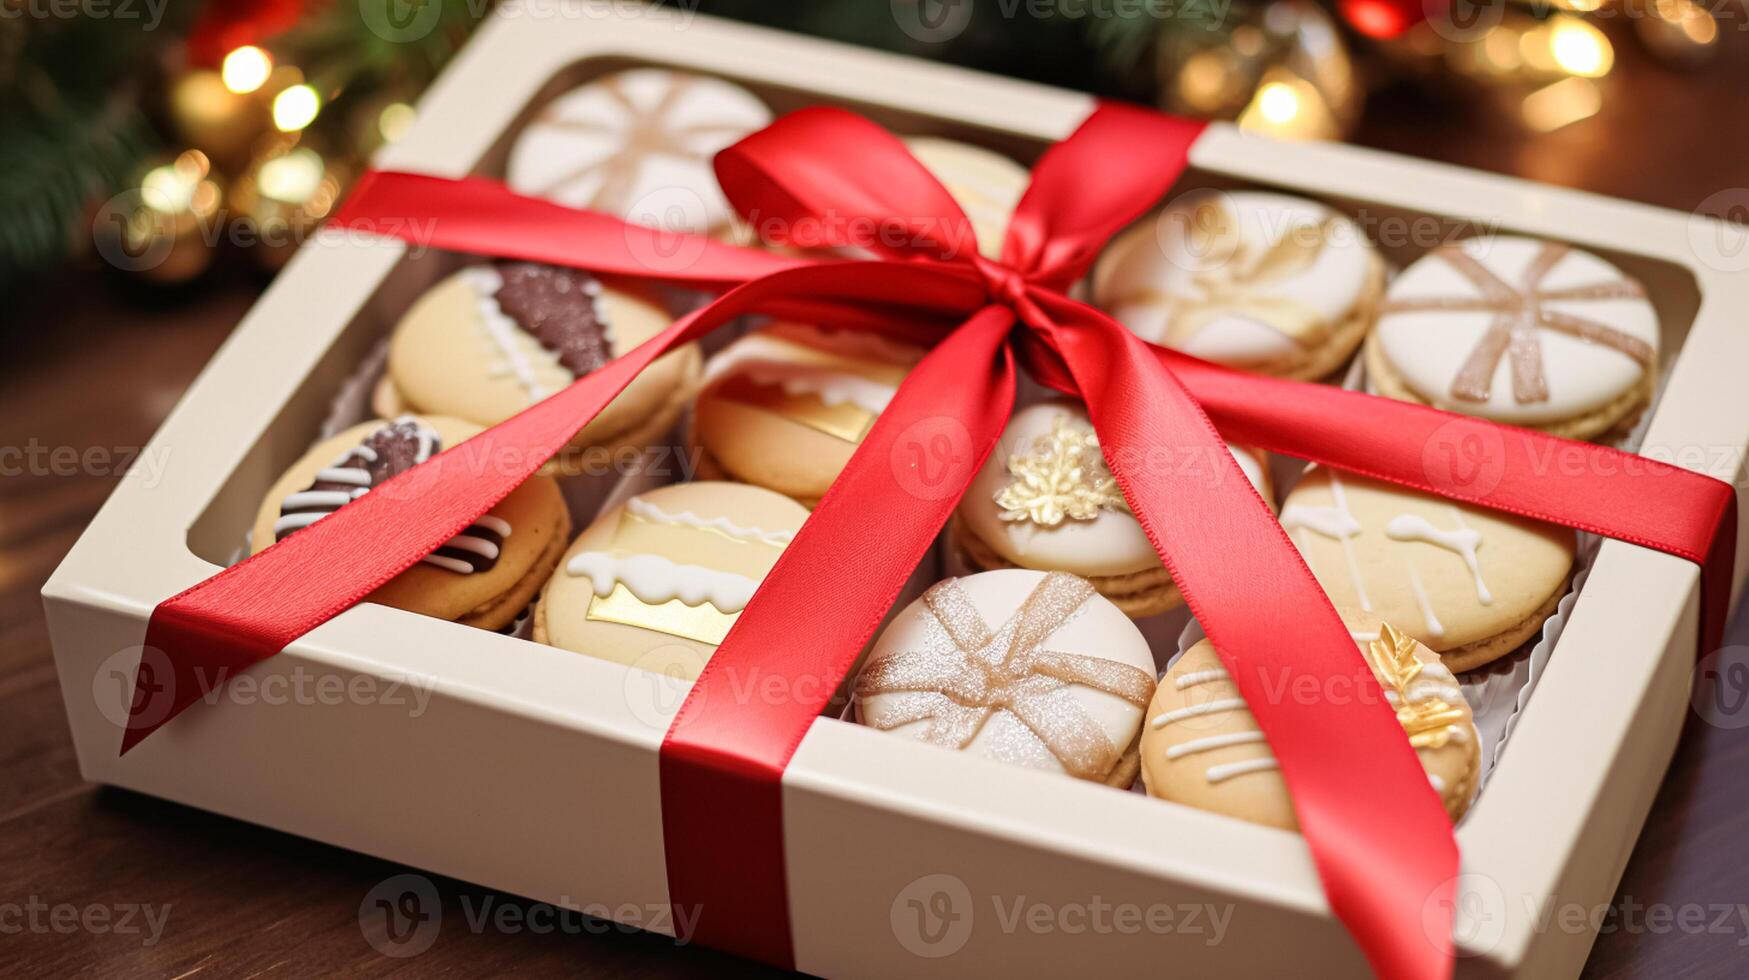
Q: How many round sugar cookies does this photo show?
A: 12